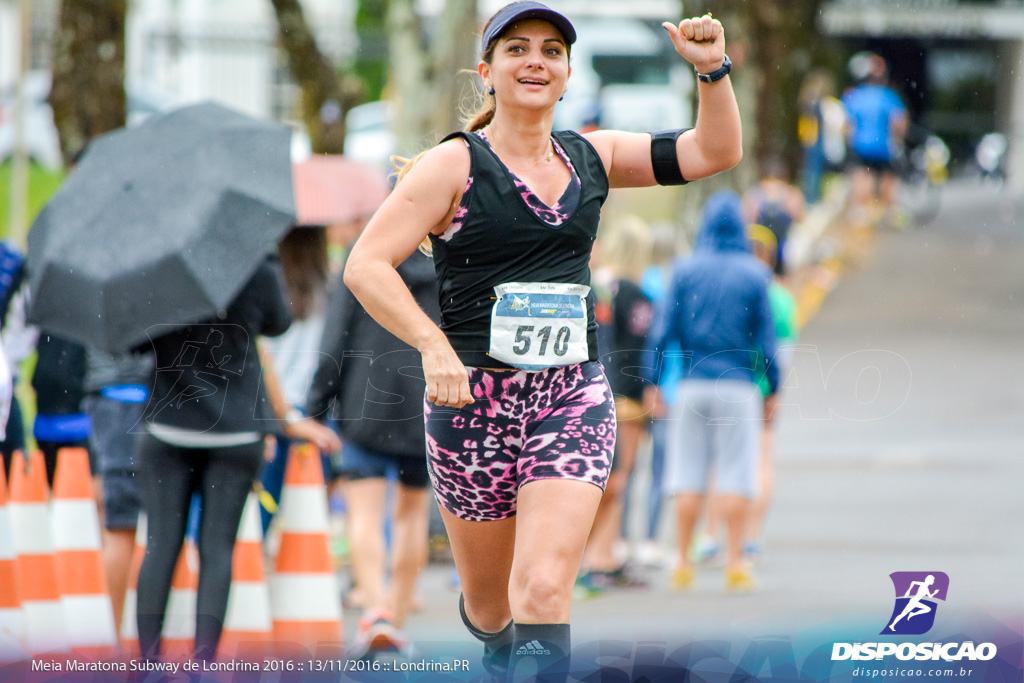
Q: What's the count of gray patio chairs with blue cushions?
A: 0